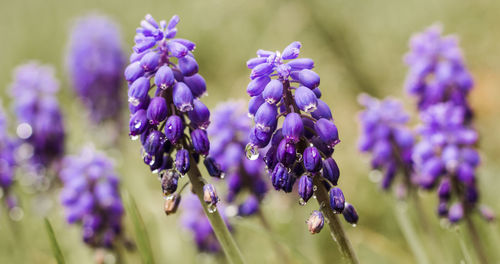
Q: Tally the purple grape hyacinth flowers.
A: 11